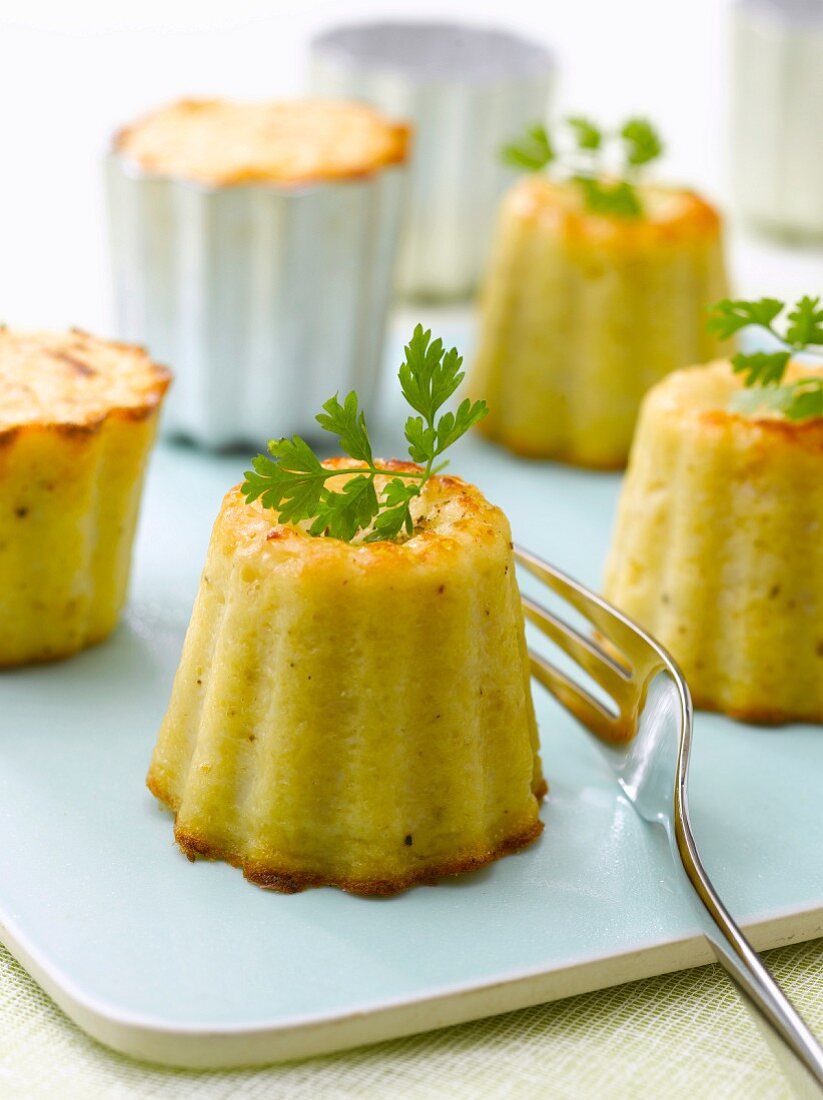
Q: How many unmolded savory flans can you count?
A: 4